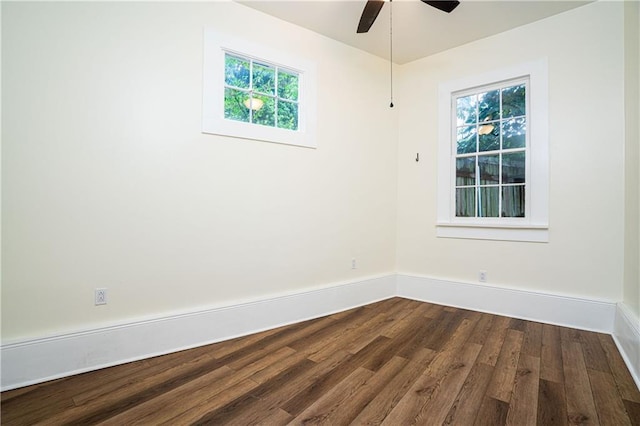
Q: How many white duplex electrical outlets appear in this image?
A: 3